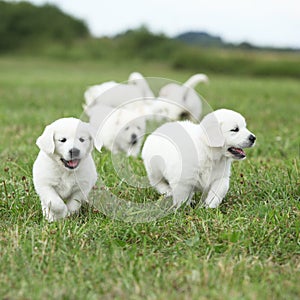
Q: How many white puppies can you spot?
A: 5